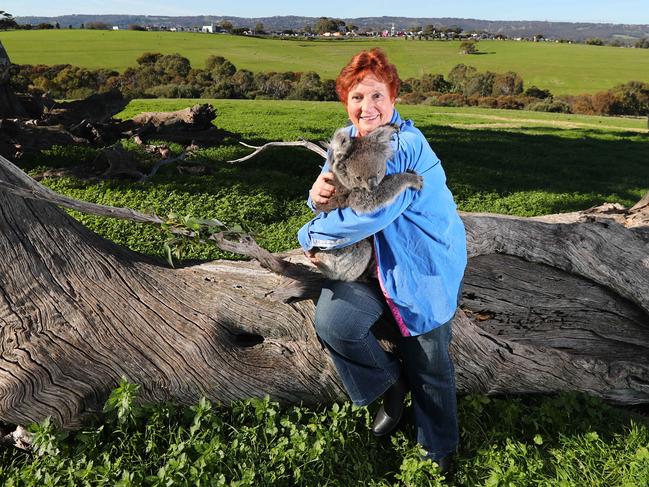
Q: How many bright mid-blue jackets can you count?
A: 1